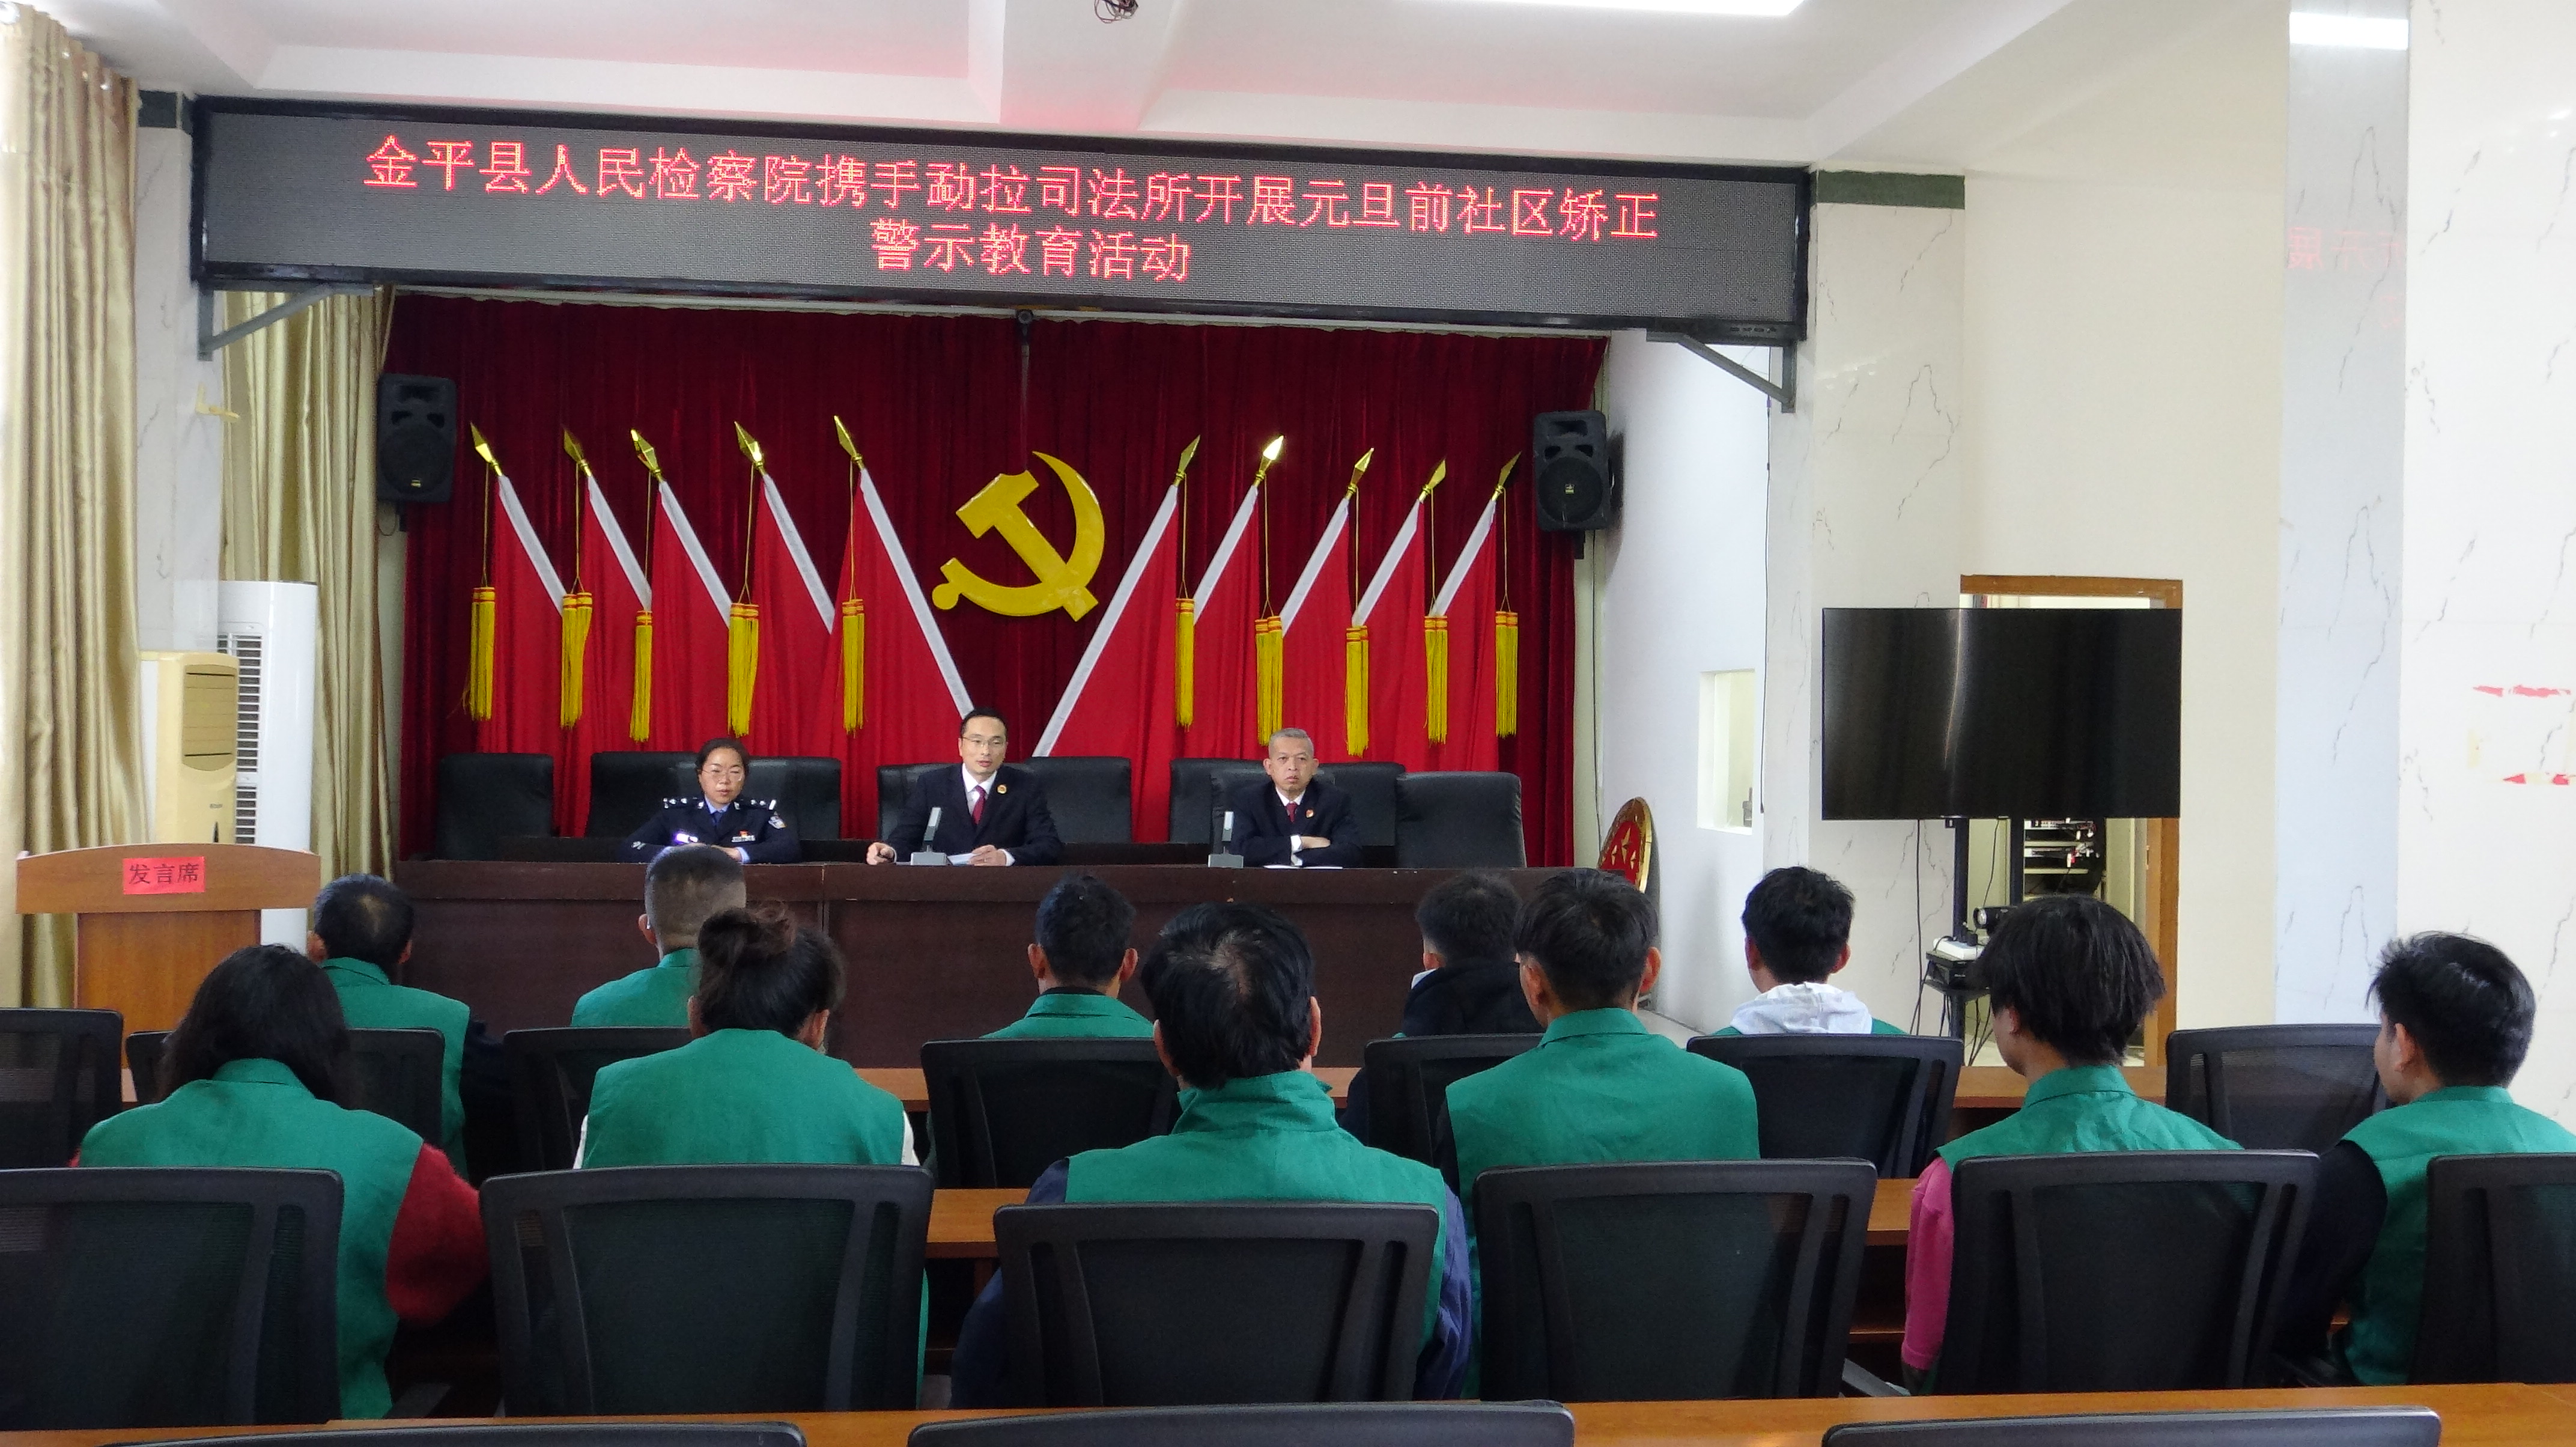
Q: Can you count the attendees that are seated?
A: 11